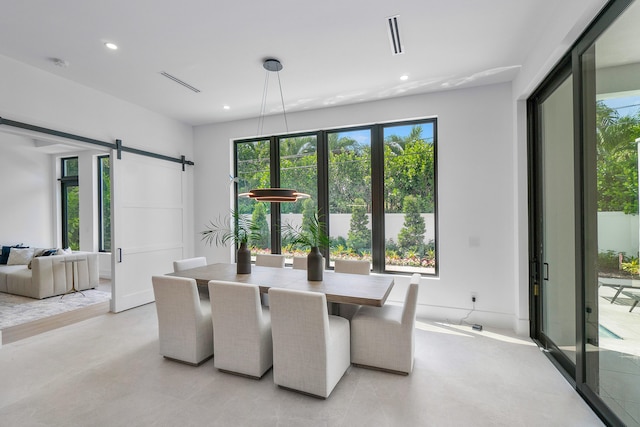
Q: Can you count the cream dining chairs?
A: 8